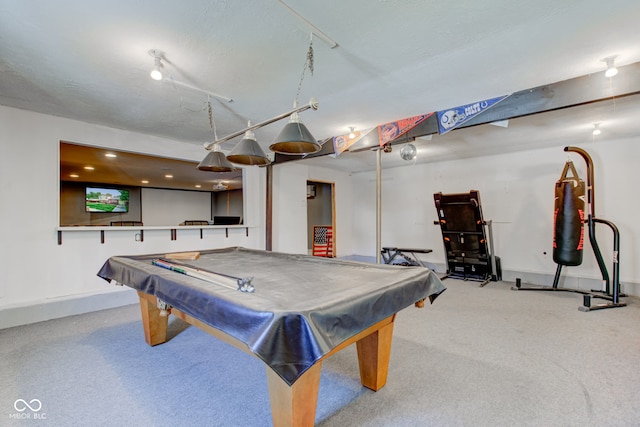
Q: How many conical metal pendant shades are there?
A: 3